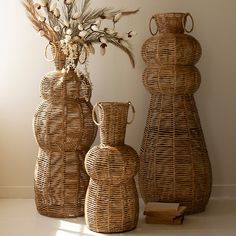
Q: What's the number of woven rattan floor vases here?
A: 3